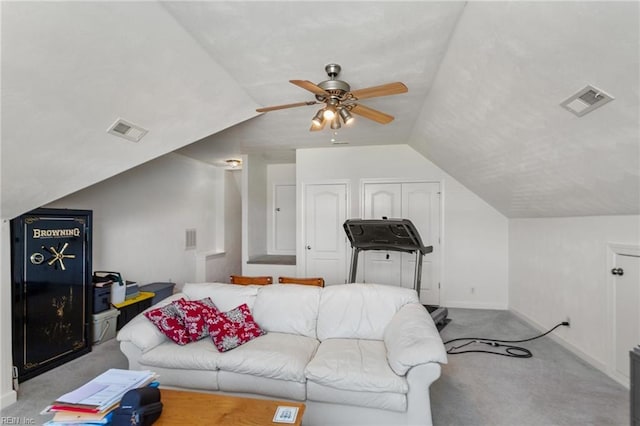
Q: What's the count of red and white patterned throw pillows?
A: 3